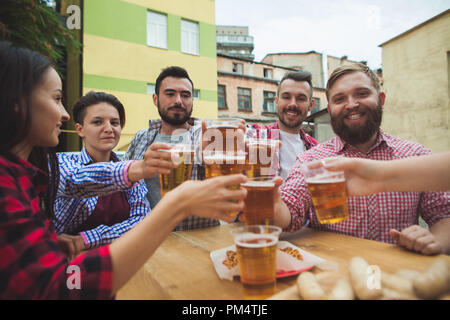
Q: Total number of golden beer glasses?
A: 7